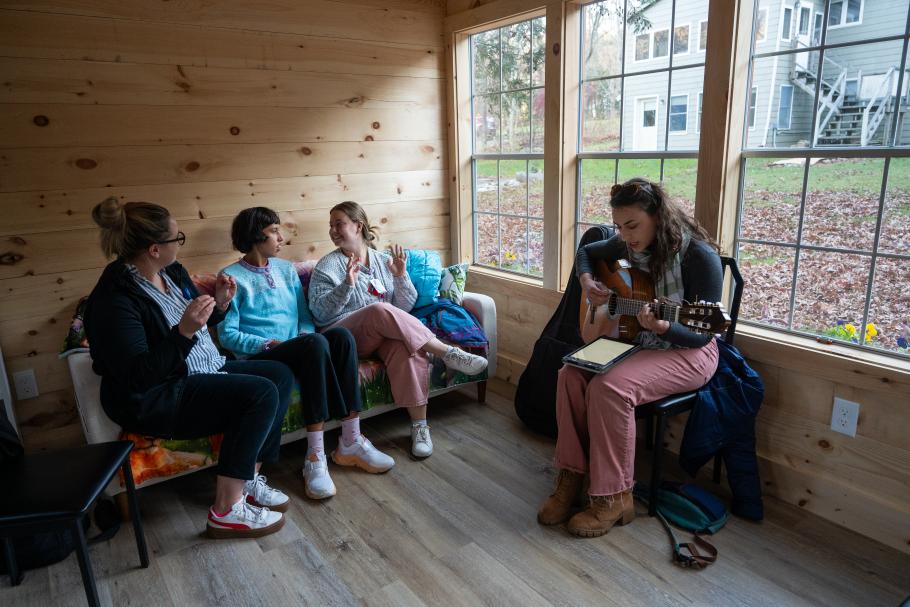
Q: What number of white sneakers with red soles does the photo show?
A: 2